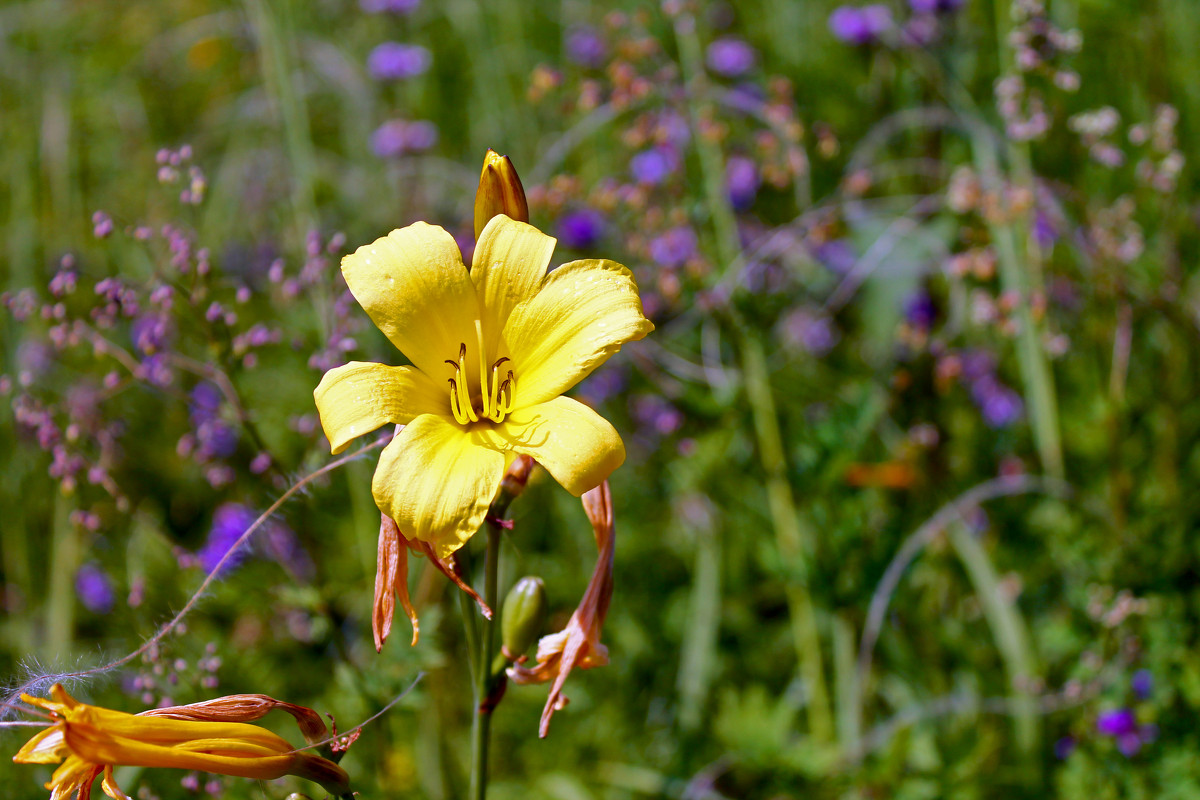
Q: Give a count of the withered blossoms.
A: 4